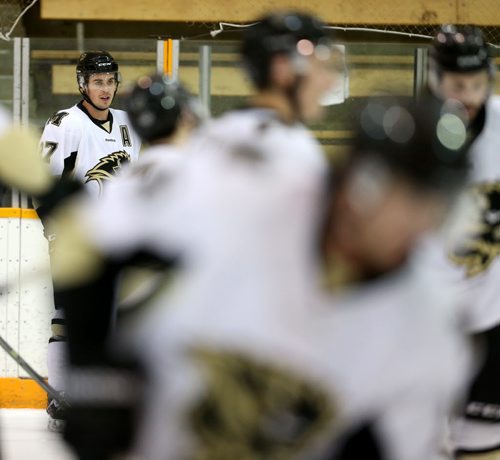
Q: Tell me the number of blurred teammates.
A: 4